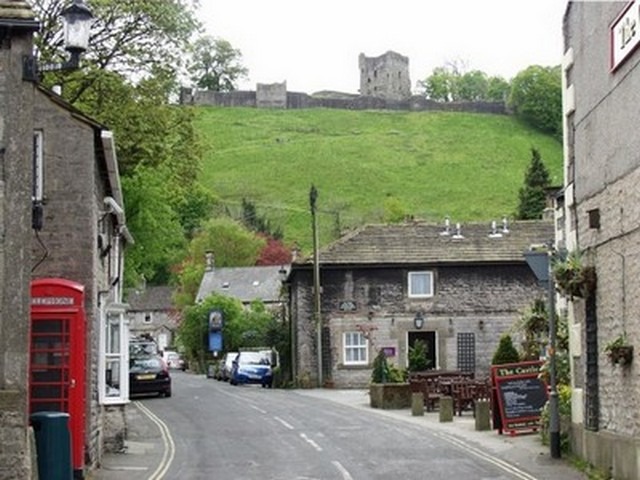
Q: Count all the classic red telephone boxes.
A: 1